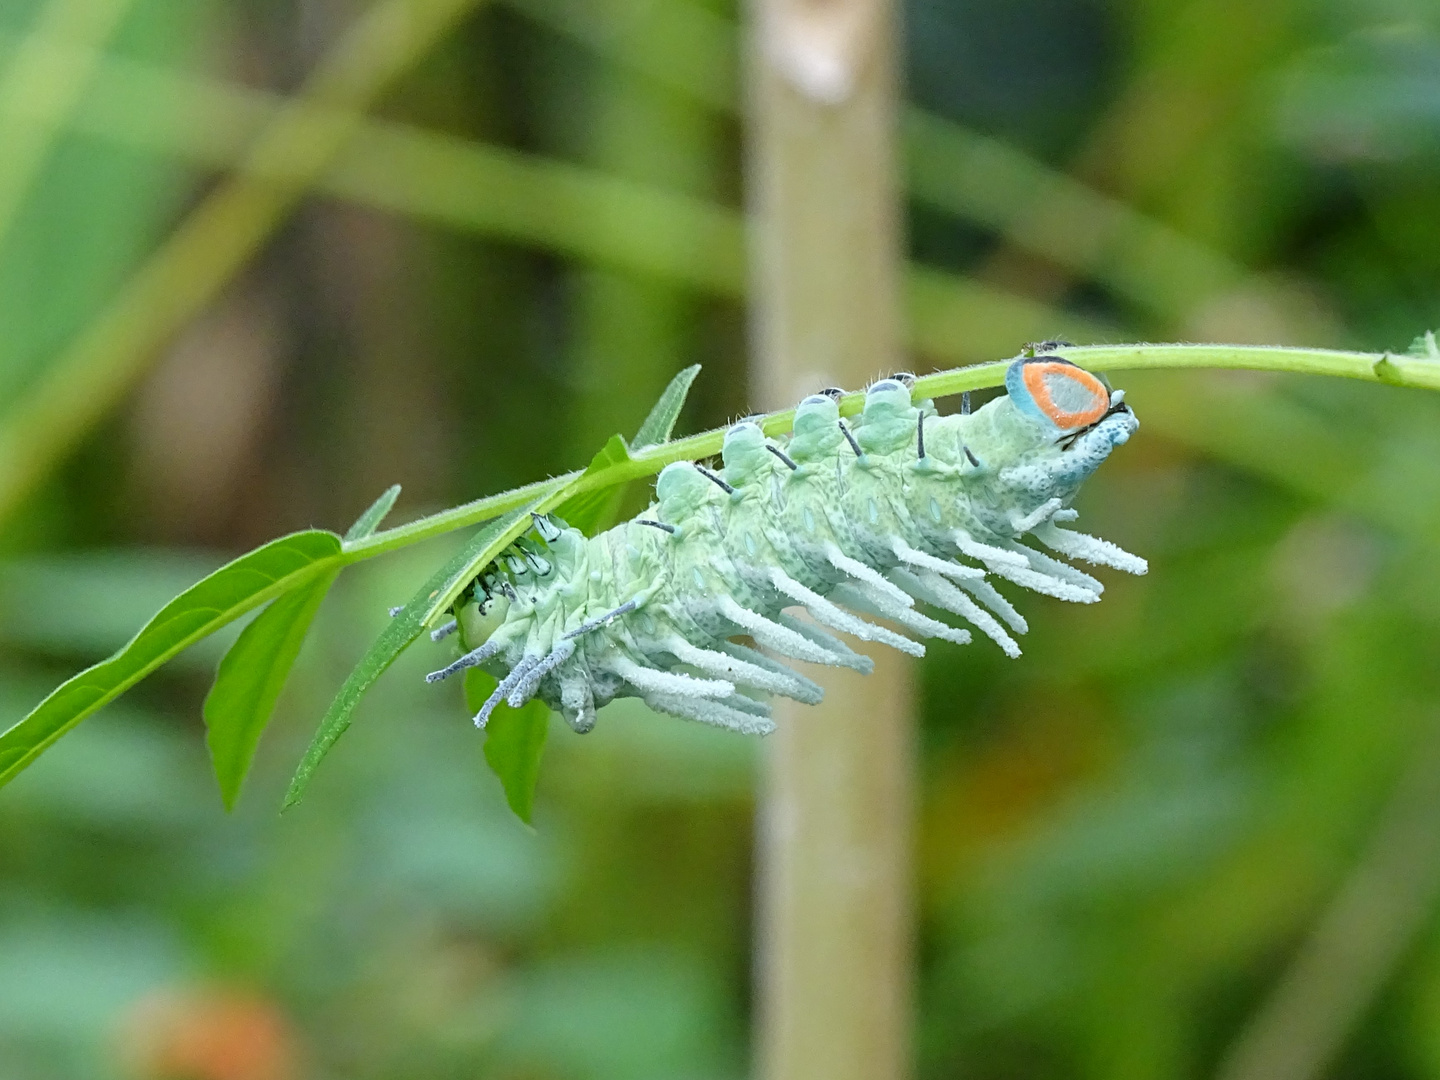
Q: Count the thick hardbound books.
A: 0